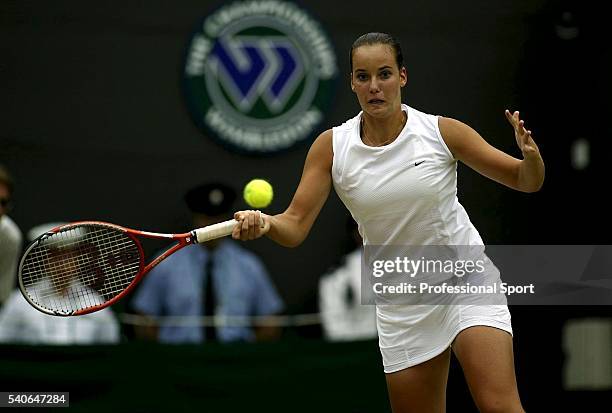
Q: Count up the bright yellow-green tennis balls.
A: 1